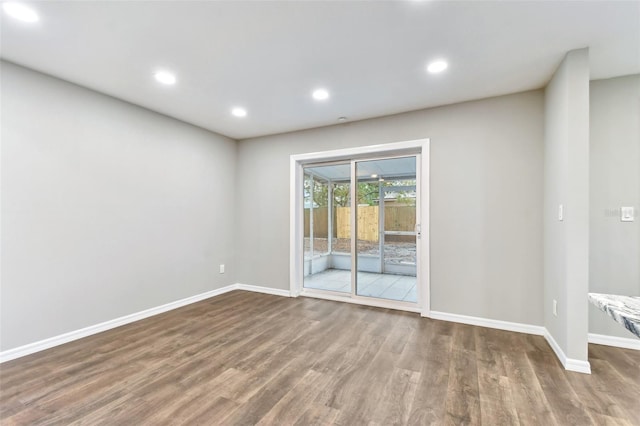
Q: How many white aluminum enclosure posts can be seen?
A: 3